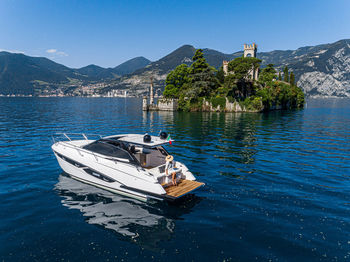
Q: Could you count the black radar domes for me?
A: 2